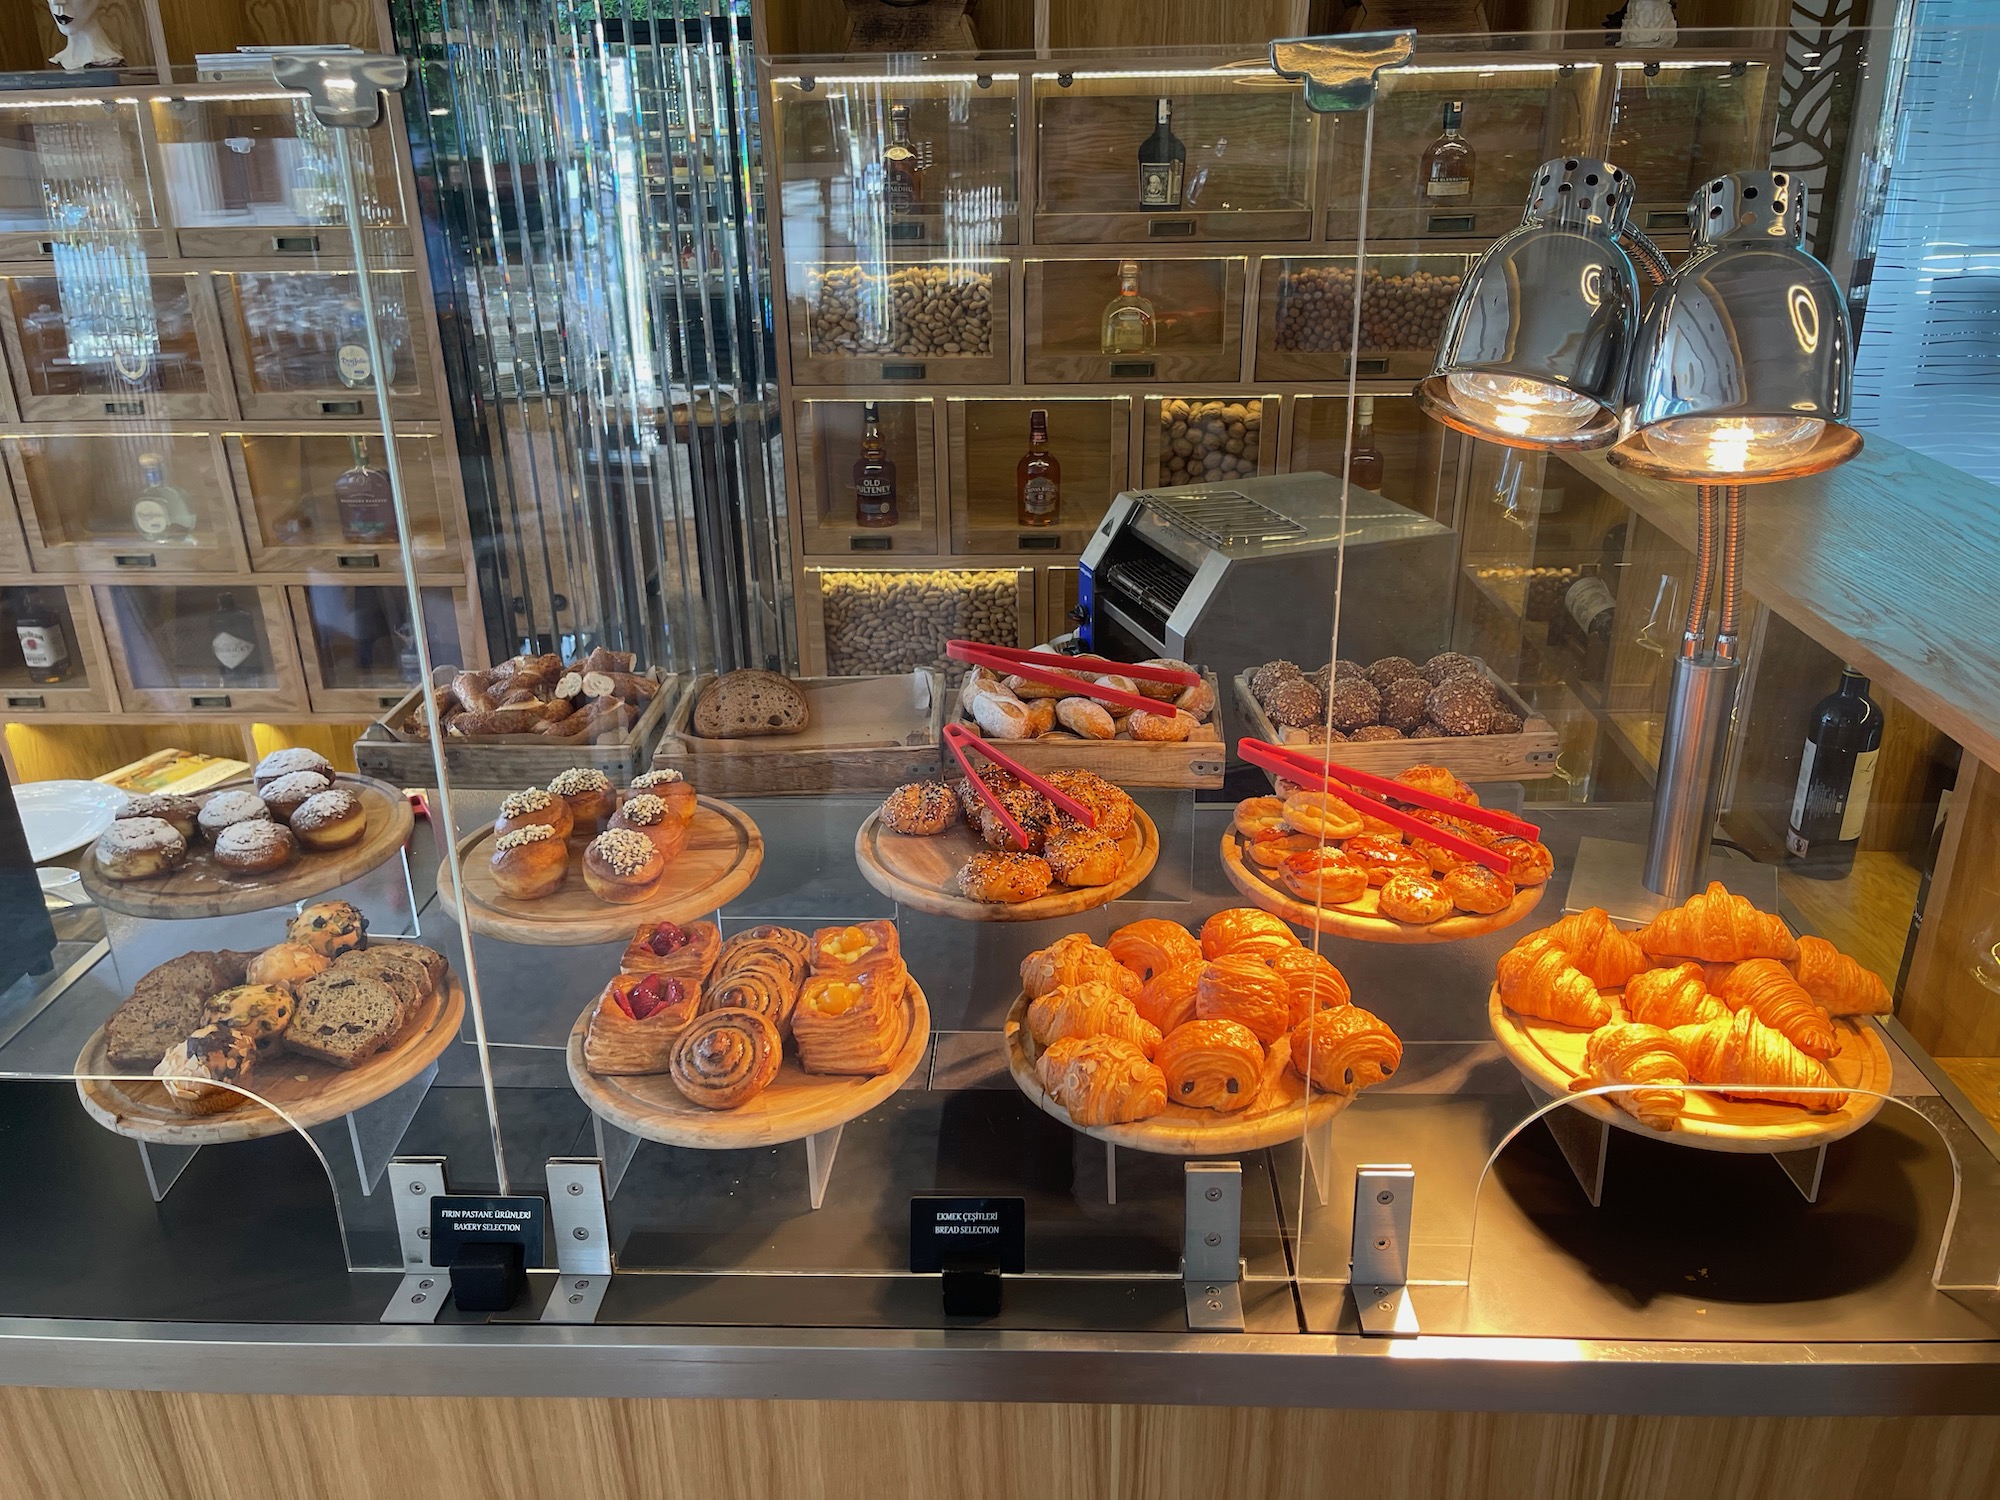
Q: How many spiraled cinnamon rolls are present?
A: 4